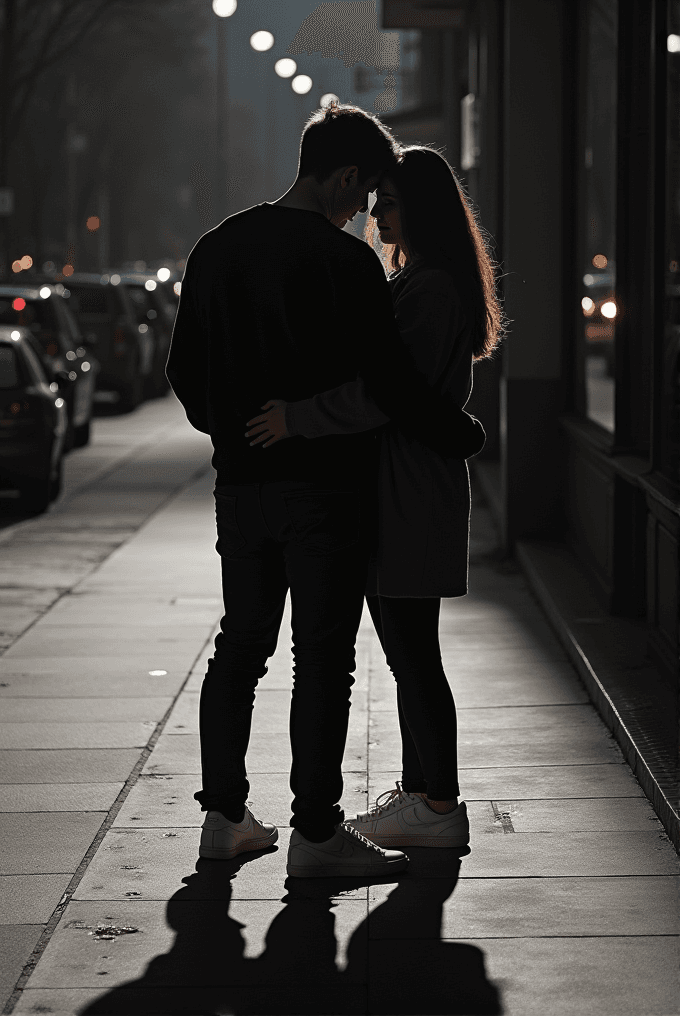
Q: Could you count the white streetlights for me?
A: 5